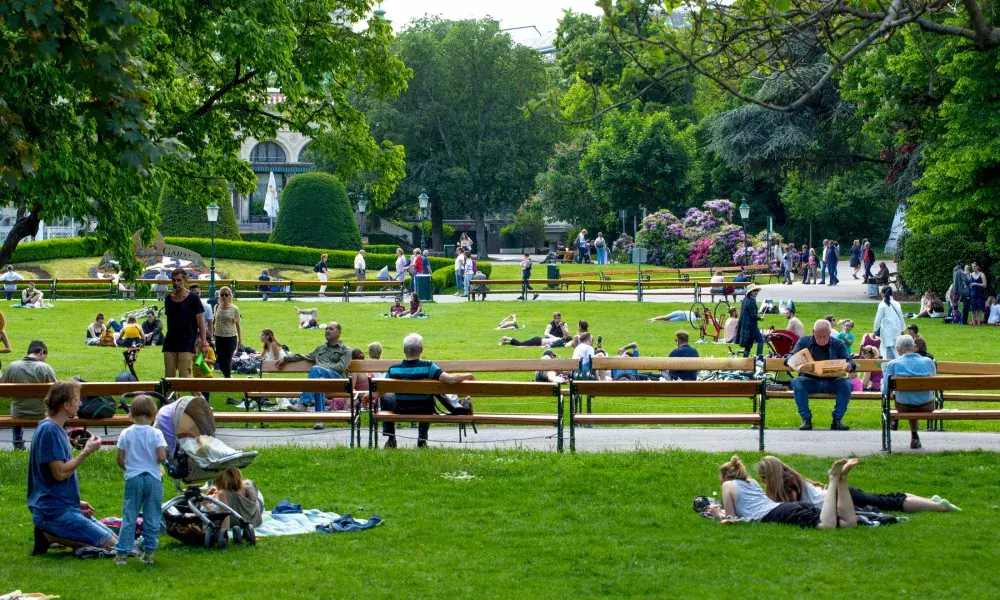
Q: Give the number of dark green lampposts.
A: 4